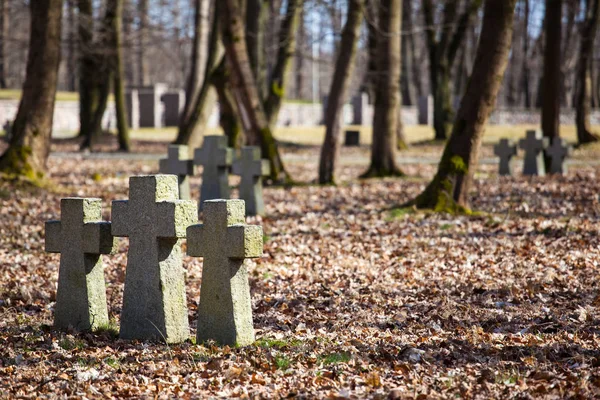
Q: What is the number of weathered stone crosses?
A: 9